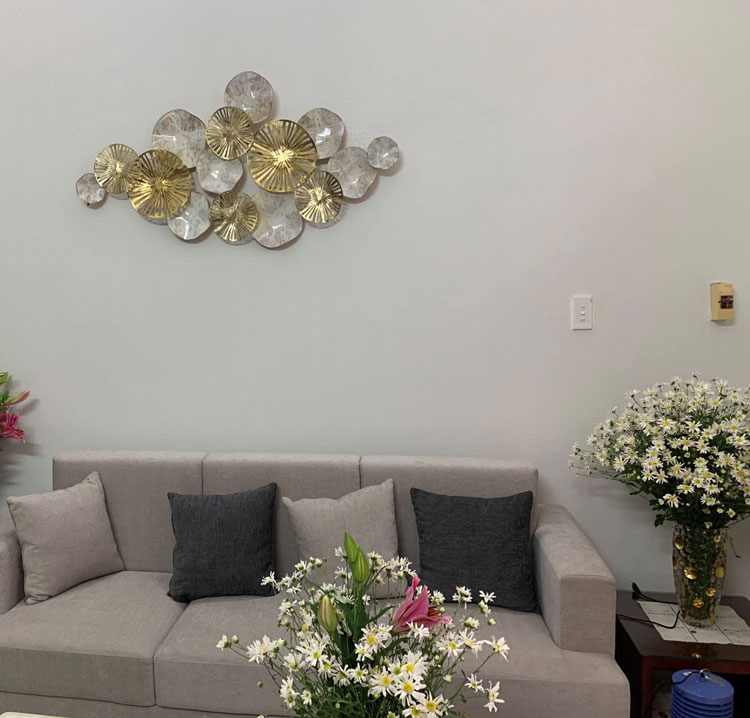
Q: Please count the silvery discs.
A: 9